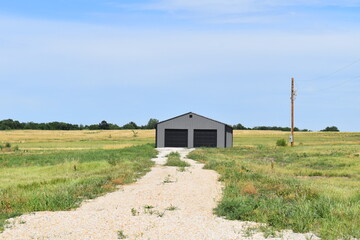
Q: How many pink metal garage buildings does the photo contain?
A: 0